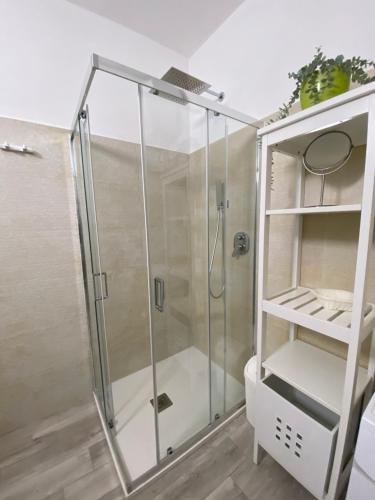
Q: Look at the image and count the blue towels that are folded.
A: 0